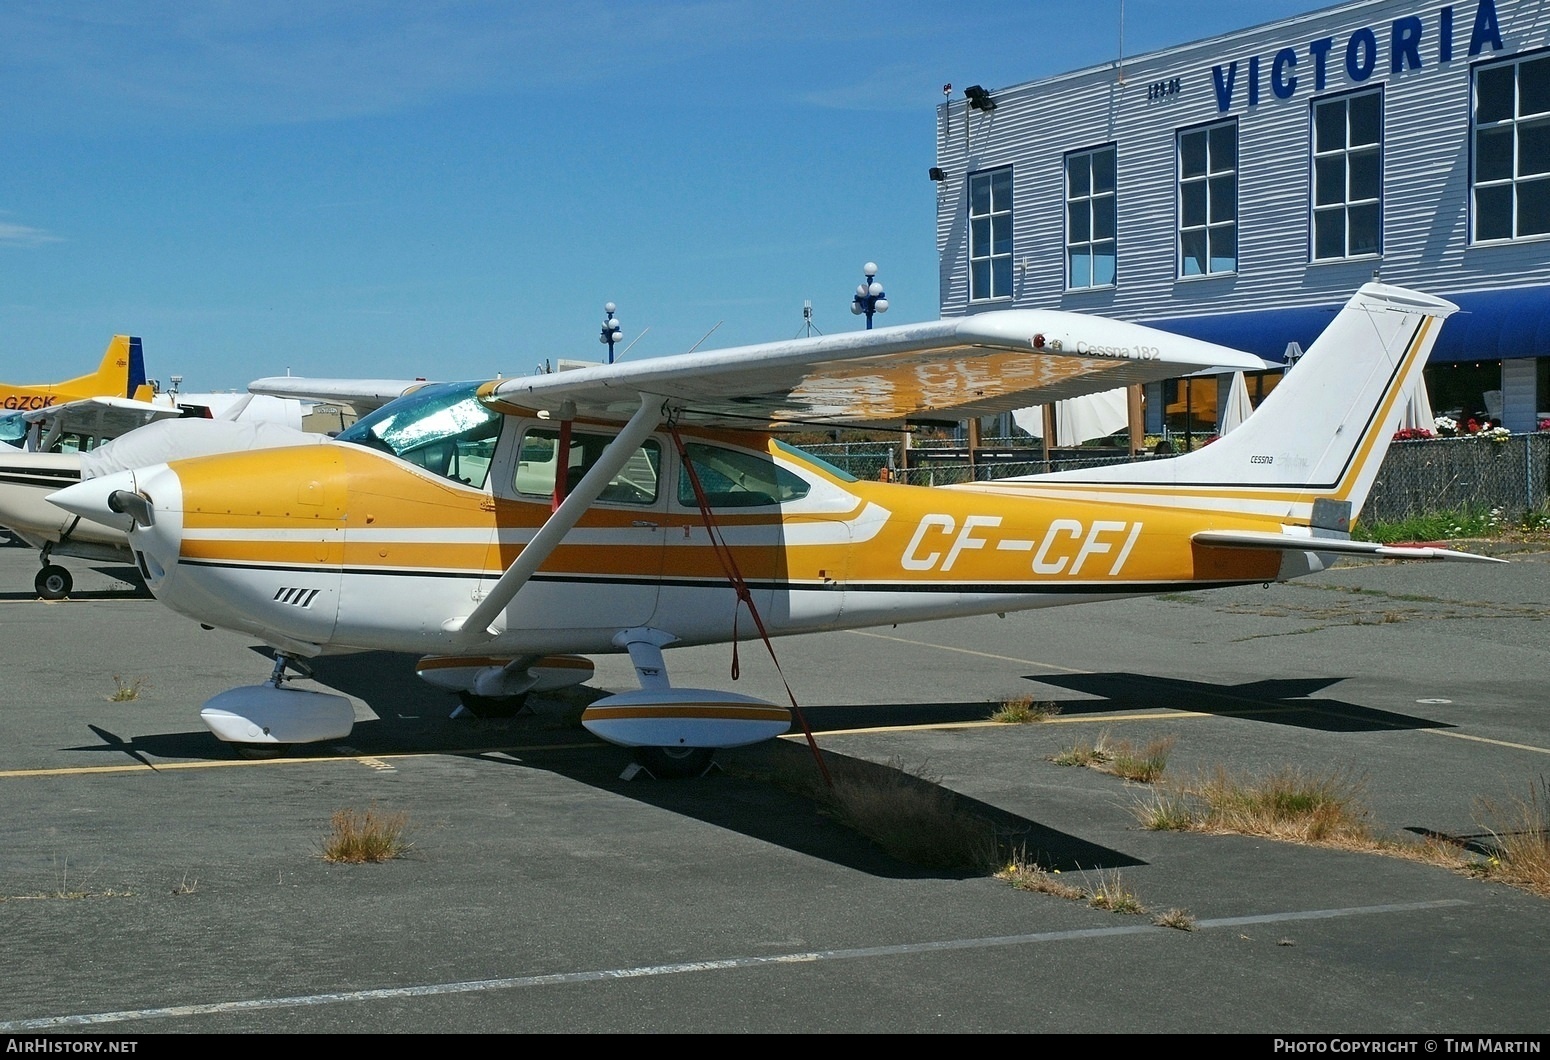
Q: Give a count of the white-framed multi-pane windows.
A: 5